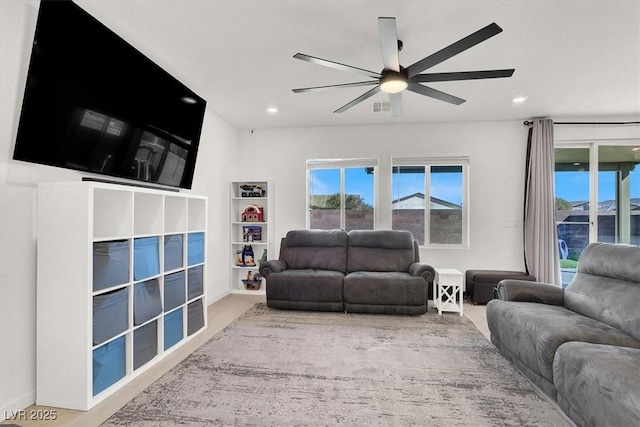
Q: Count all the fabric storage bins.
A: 12